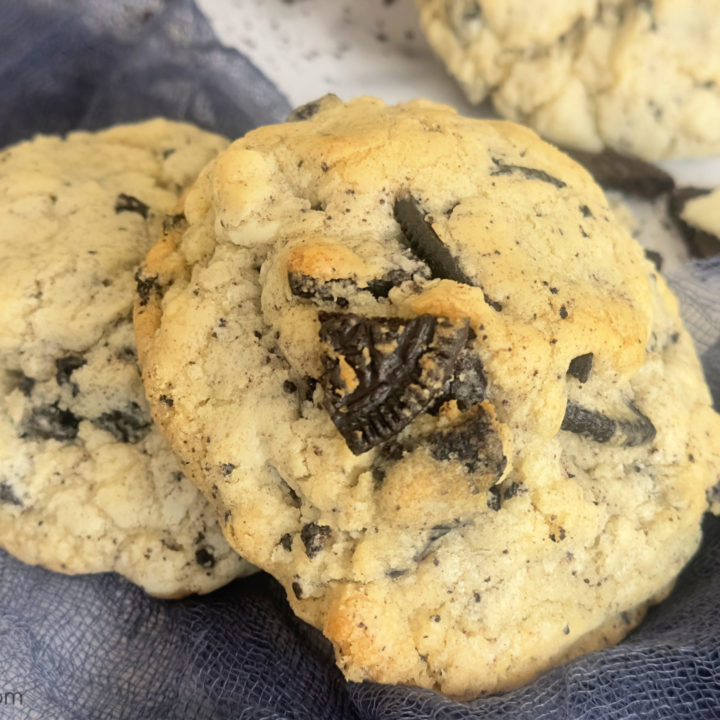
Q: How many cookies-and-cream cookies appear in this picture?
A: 3